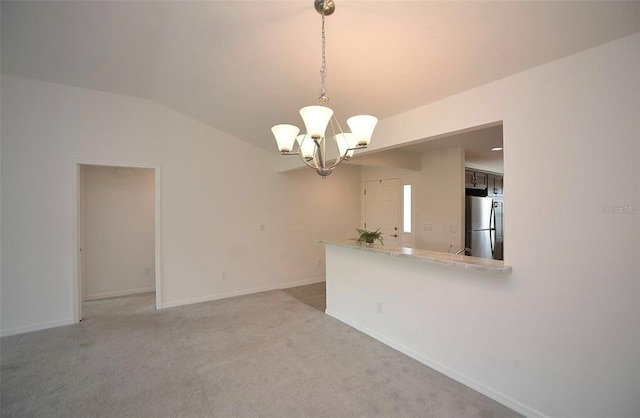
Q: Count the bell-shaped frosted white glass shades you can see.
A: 5